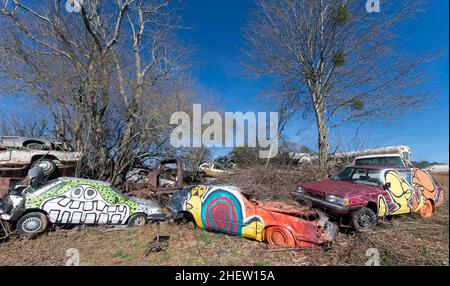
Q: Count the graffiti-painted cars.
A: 3